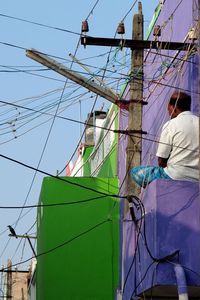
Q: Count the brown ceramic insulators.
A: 3